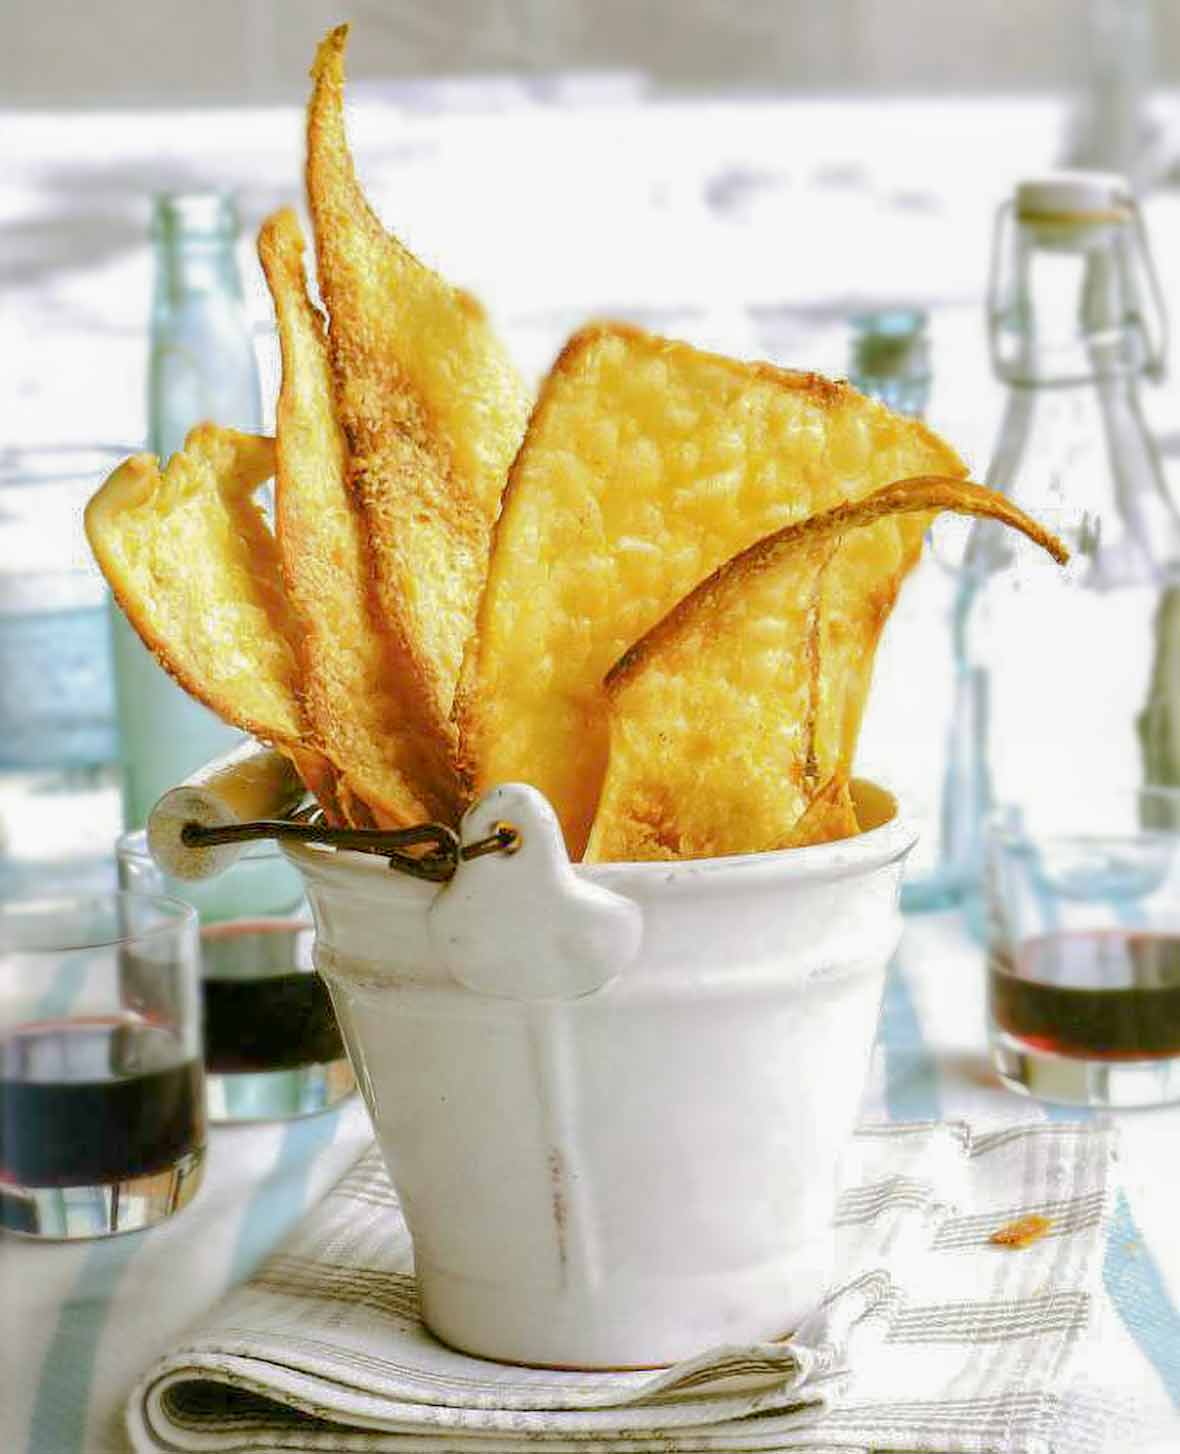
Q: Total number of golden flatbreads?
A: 5